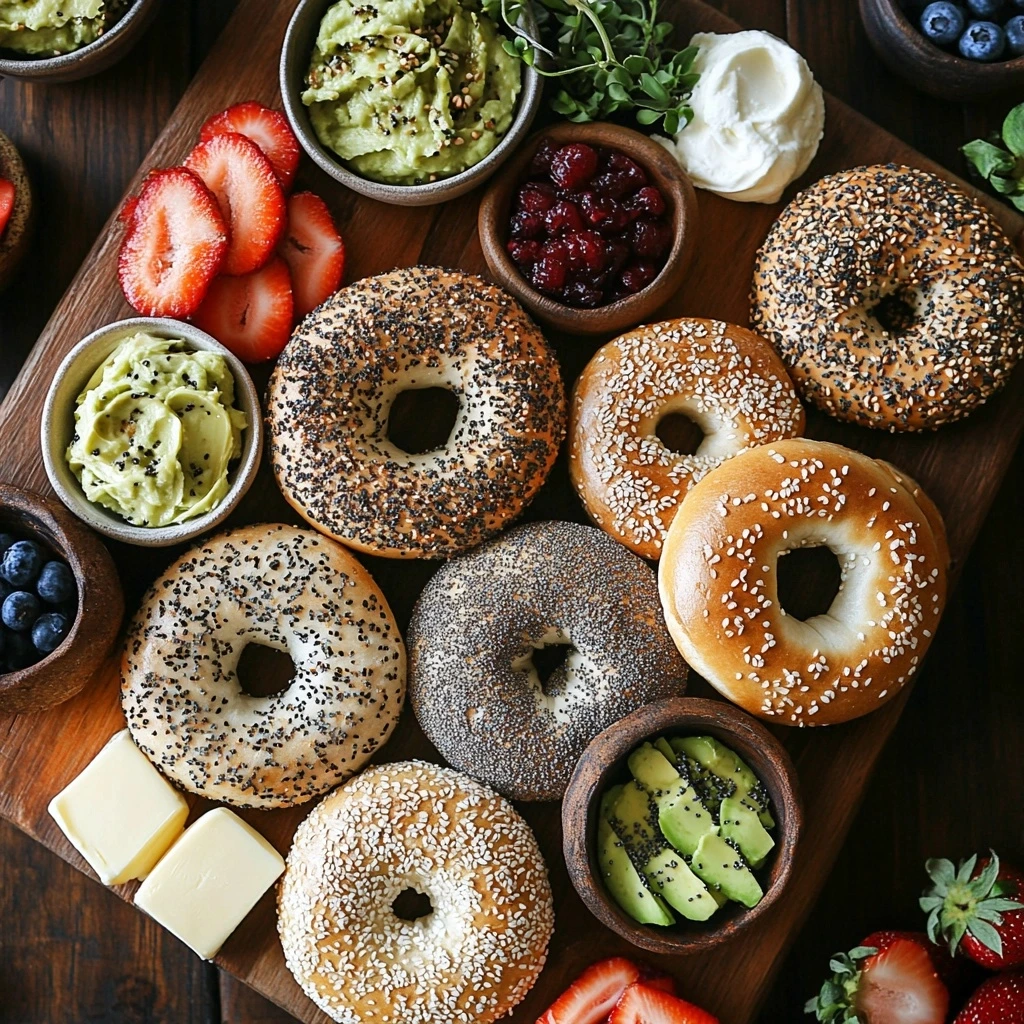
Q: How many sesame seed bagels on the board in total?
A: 3